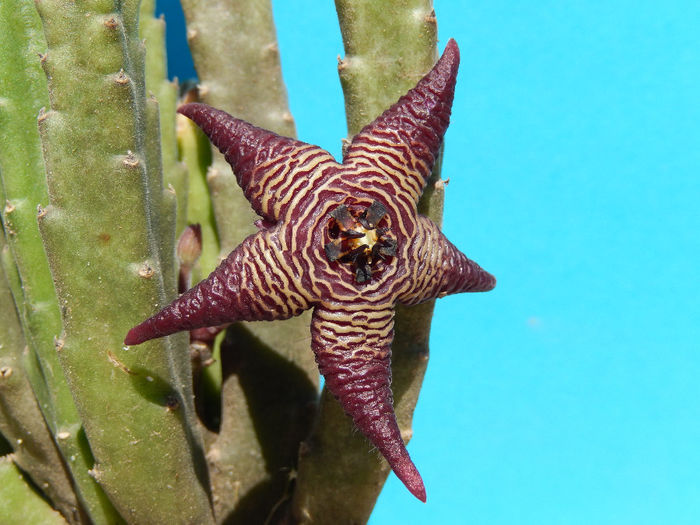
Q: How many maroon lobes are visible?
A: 5